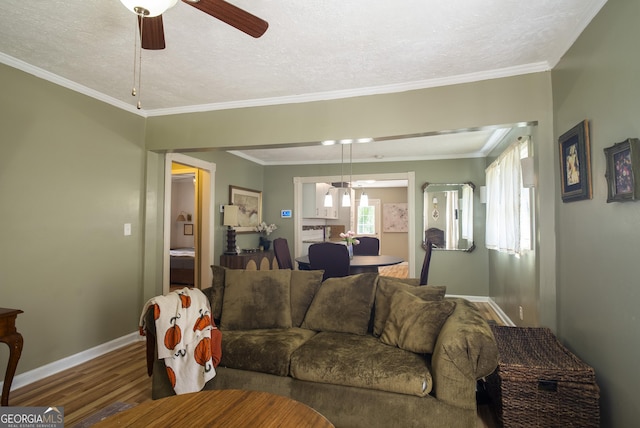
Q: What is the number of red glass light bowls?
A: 0